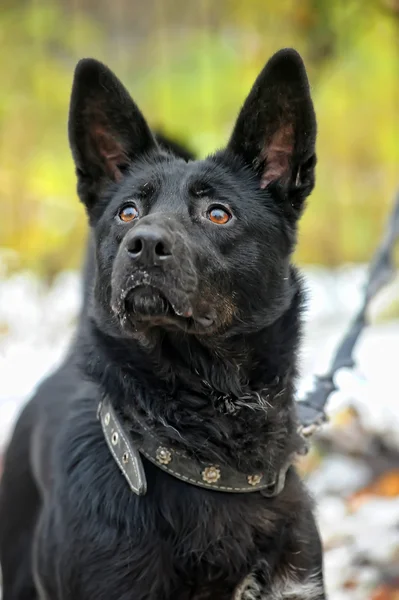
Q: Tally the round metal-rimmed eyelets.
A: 3